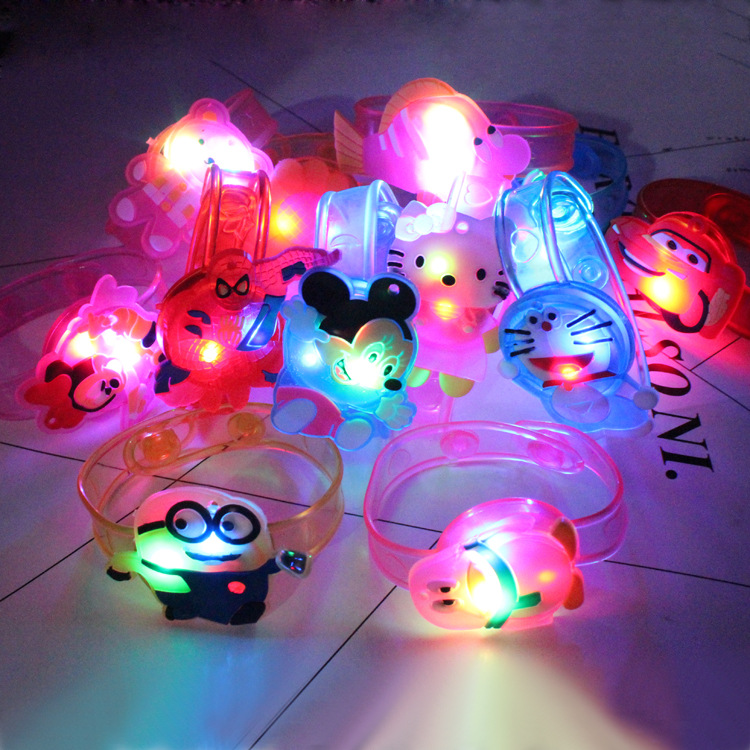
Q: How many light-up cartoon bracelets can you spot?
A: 11